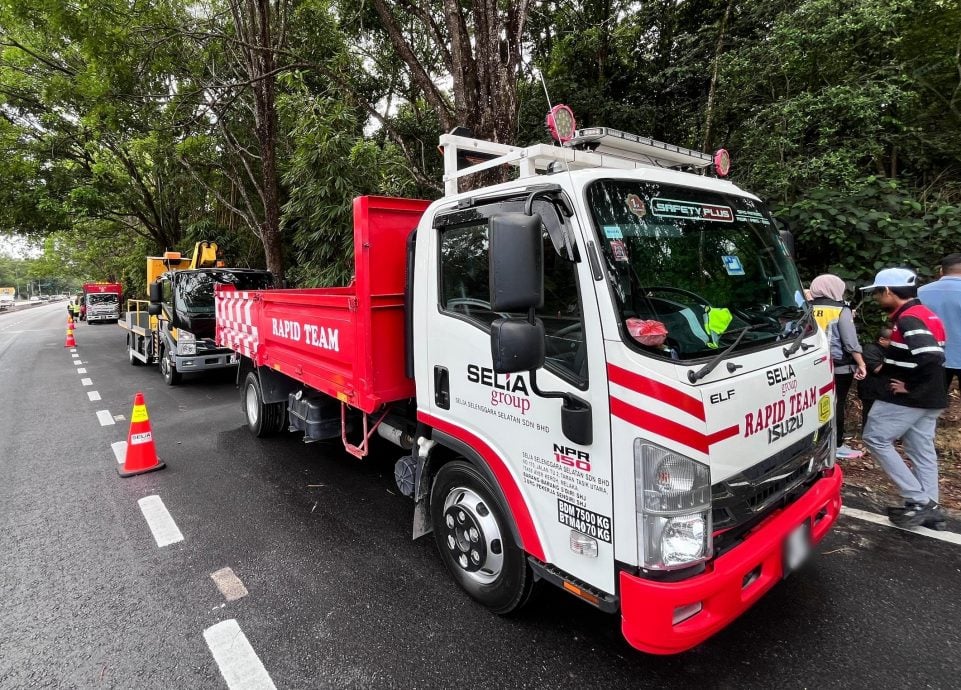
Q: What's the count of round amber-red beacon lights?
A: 2